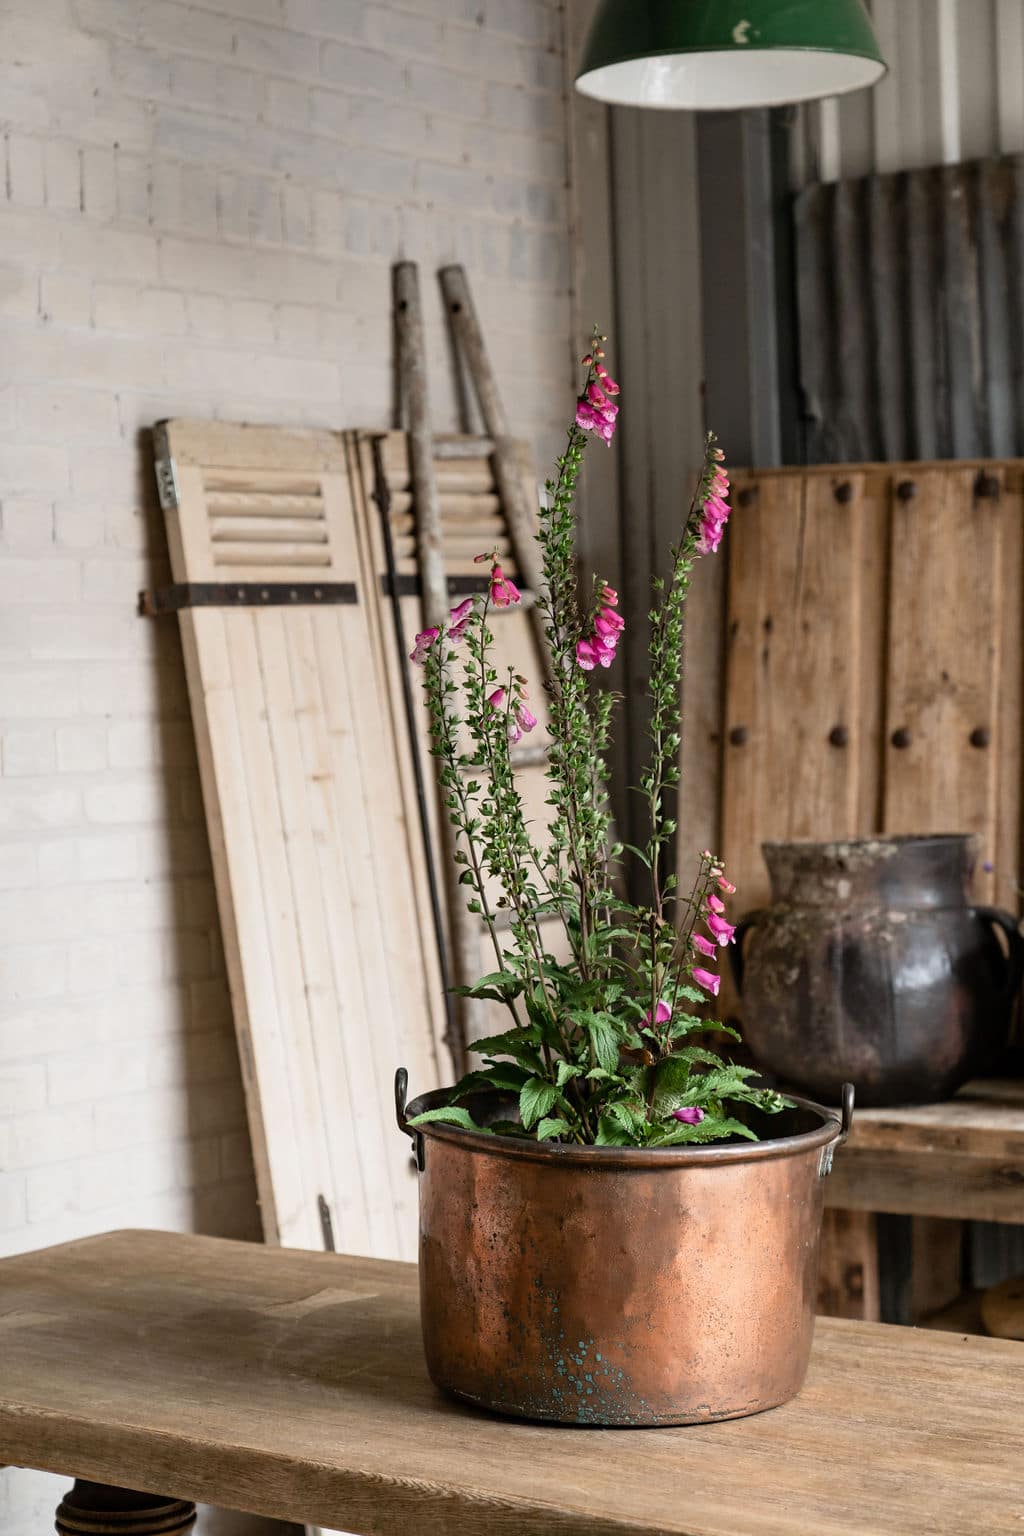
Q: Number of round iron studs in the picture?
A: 8